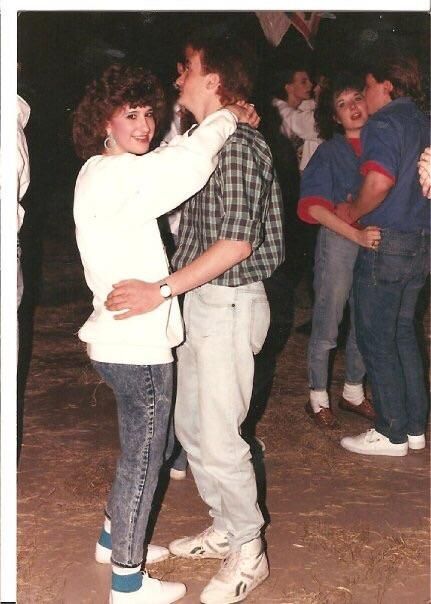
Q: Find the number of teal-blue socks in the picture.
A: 2